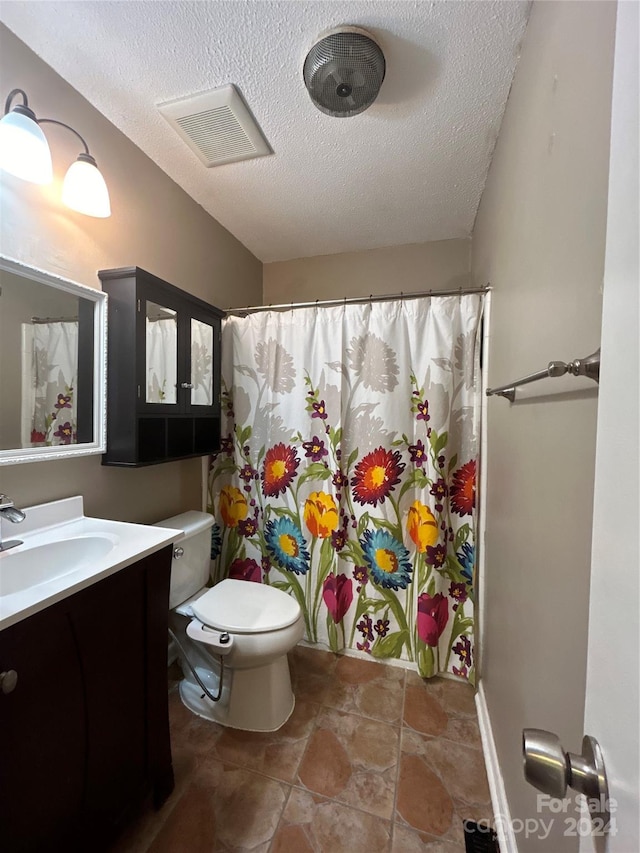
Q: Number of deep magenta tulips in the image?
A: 3